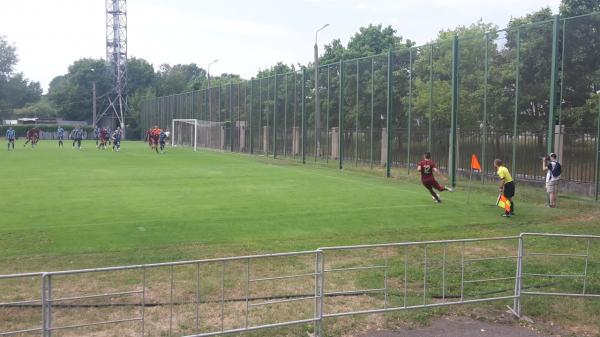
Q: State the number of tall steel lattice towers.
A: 1